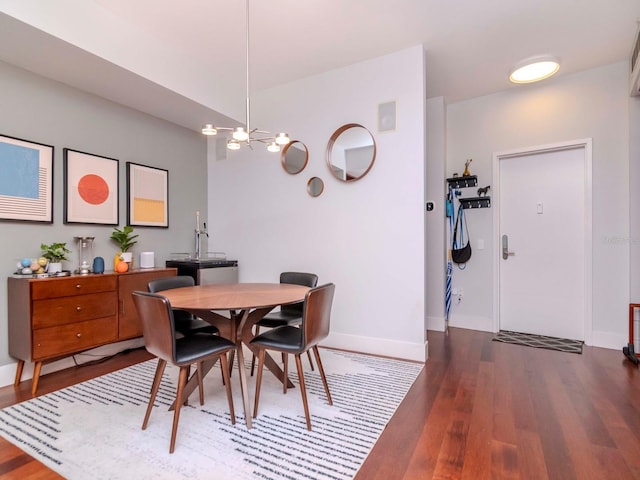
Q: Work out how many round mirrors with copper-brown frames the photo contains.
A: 3